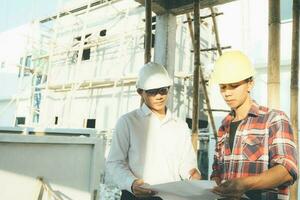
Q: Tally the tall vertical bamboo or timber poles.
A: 4